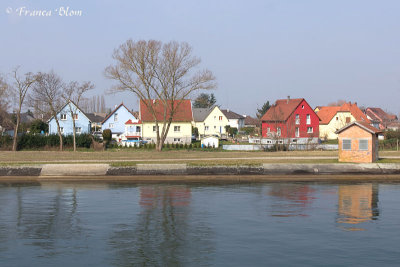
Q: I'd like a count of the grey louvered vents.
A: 2